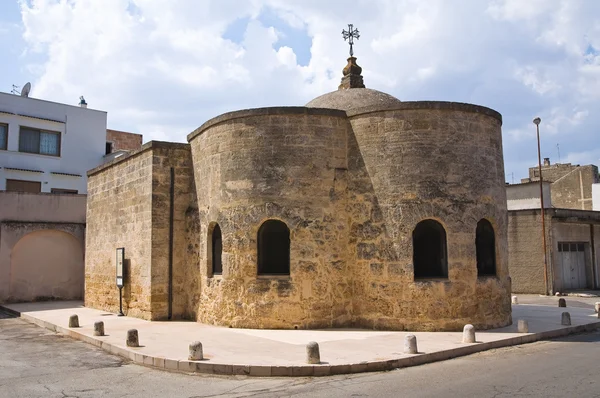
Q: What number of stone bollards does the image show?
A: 12